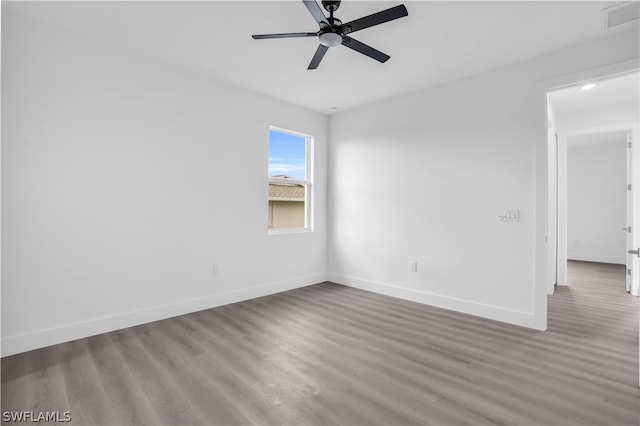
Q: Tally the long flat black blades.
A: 5